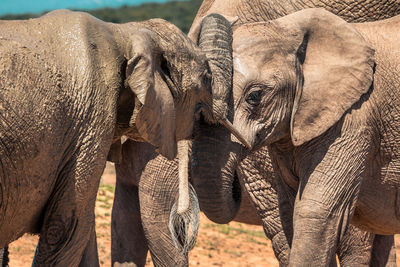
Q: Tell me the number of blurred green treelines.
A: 1